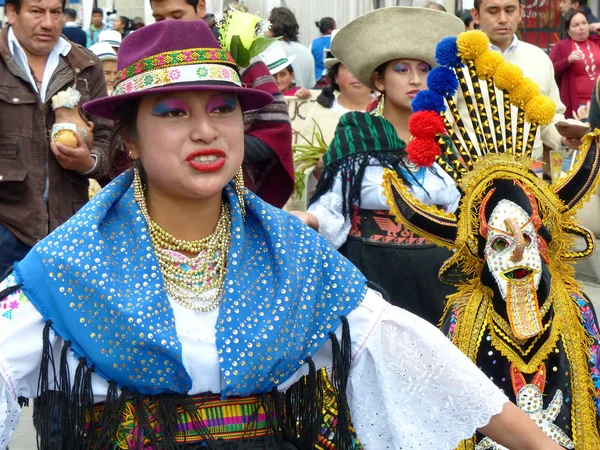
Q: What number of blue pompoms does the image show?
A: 3